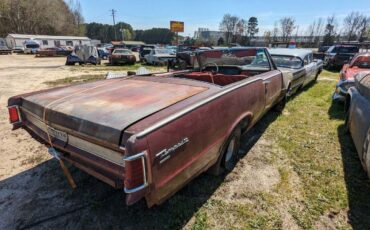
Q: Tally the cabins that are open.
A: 1